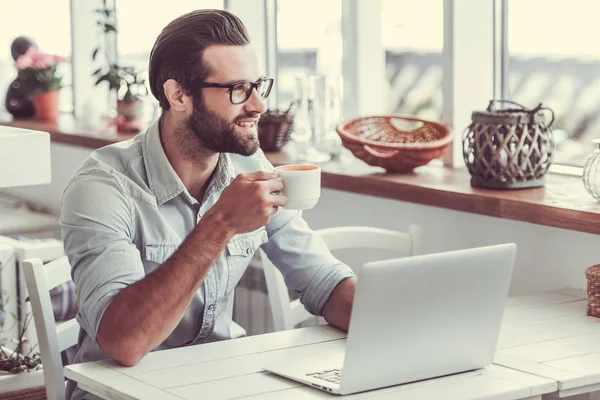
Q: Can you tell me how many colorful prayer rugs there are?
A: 0